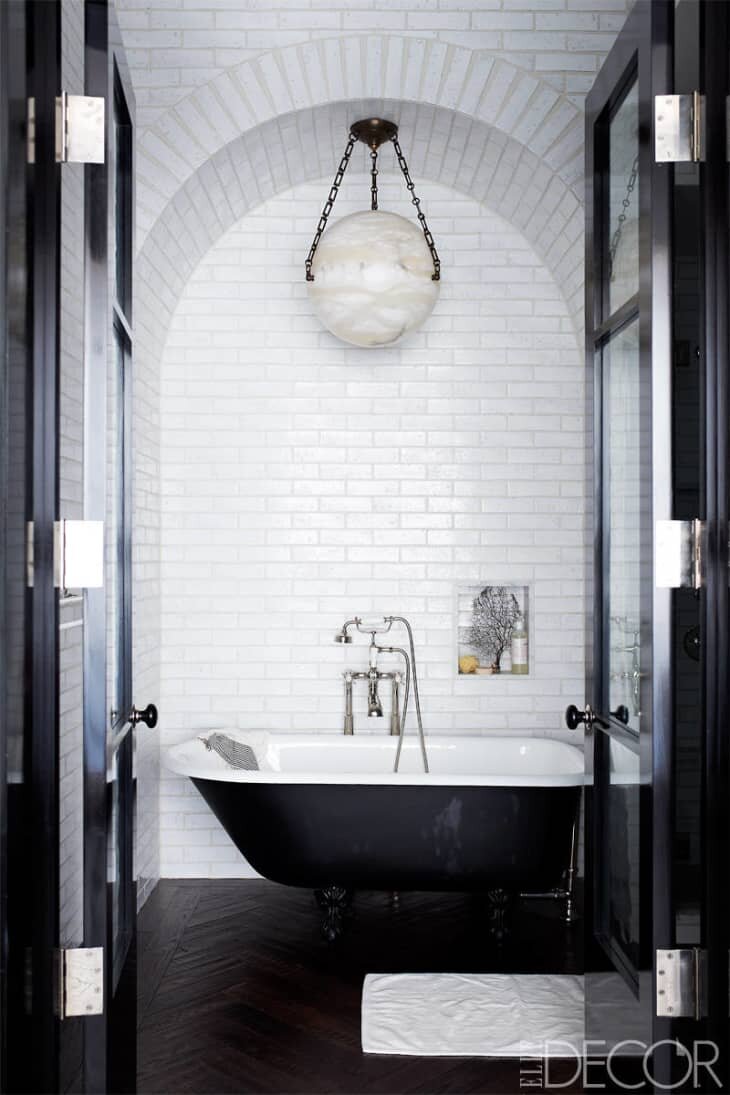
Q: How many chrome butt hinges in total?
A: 6